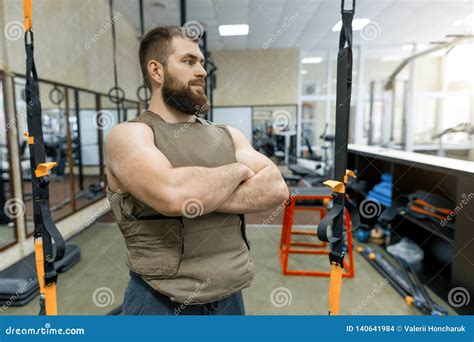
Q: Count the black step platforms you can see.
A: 1